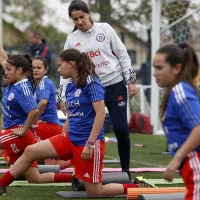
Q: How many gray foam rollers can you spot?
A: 3